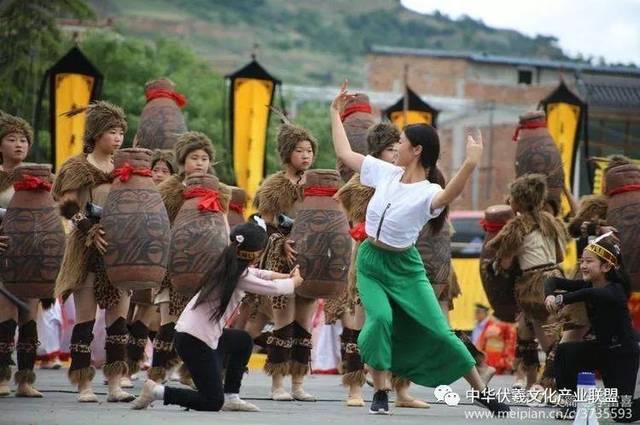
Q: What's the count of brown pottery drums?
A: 11